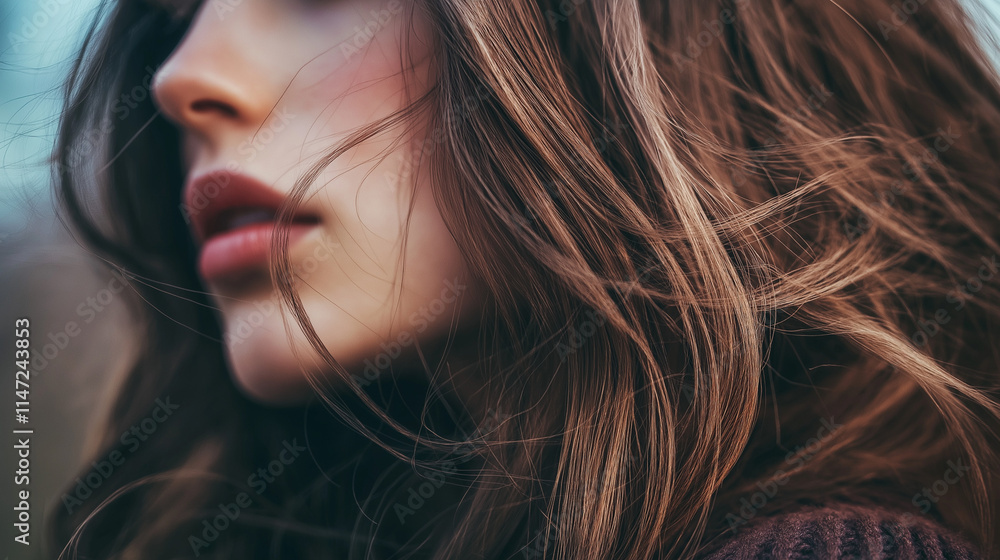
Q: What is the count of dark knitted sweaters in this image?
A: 1